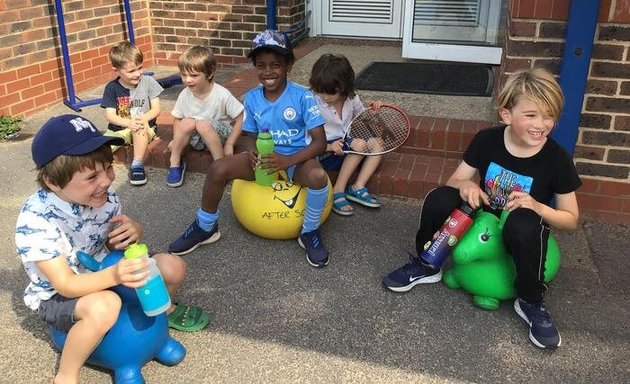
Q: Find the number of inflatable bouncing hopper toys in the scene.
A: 3